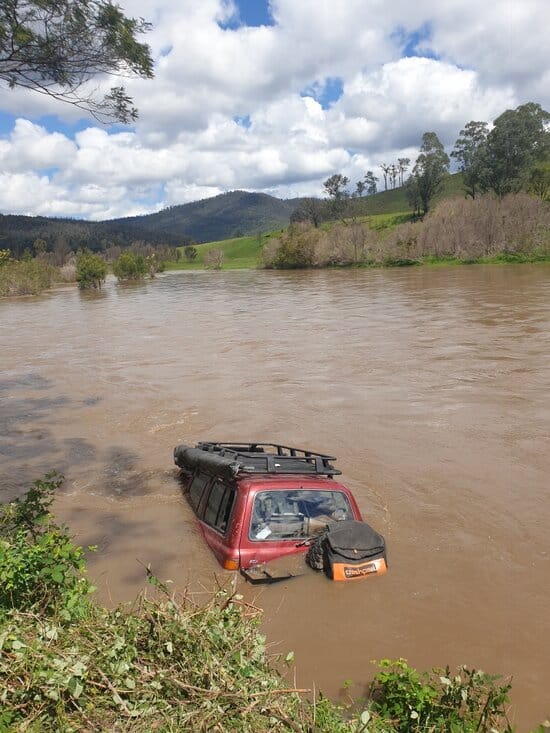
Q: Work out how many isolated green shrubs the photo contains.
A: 2